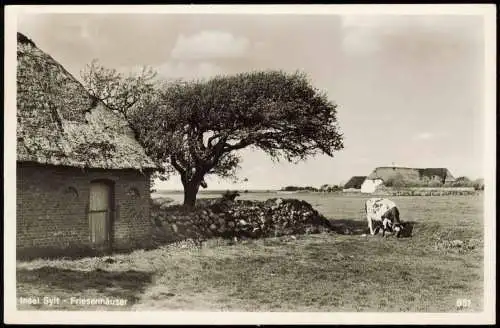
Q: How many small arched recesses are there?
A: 2